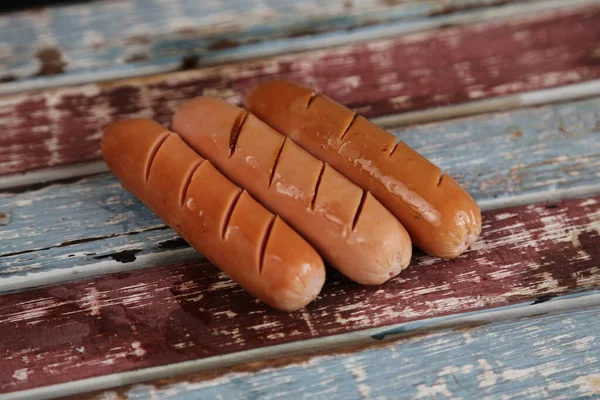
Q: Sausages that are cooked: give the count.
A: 3